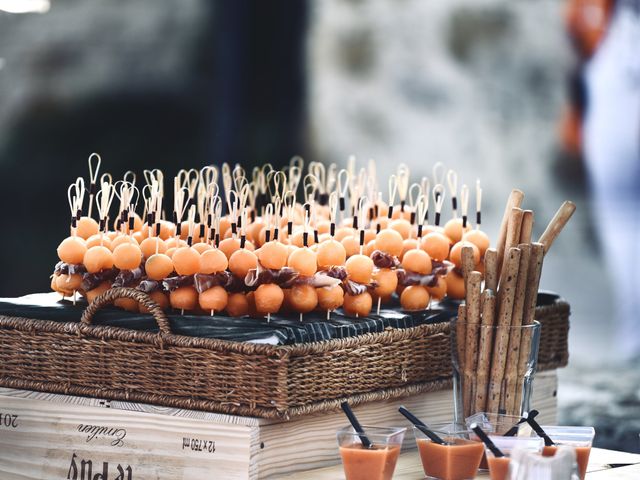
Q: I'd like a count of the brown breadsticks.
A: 12